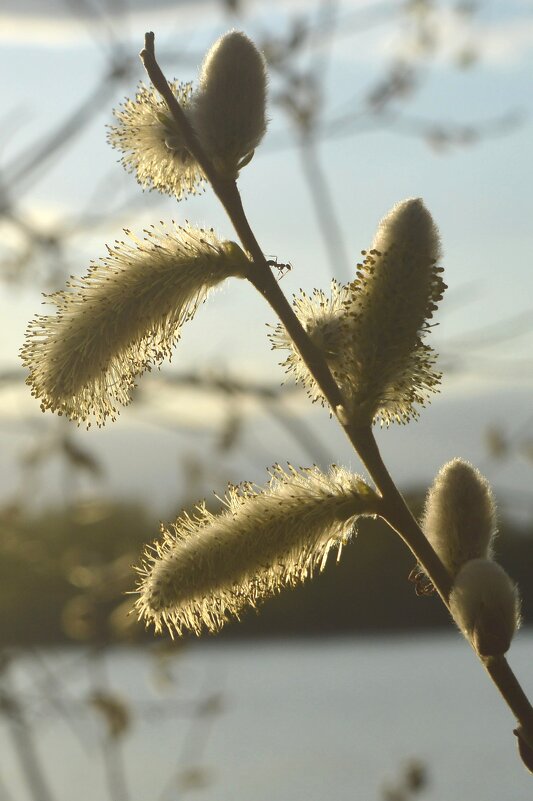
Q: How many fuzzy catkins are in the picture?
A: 8